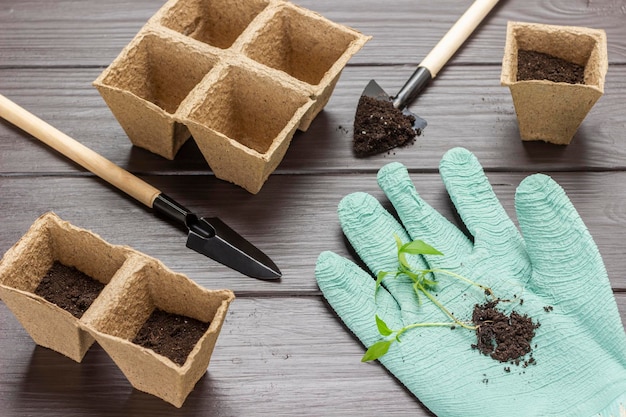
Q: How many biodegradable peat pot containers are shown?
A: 7